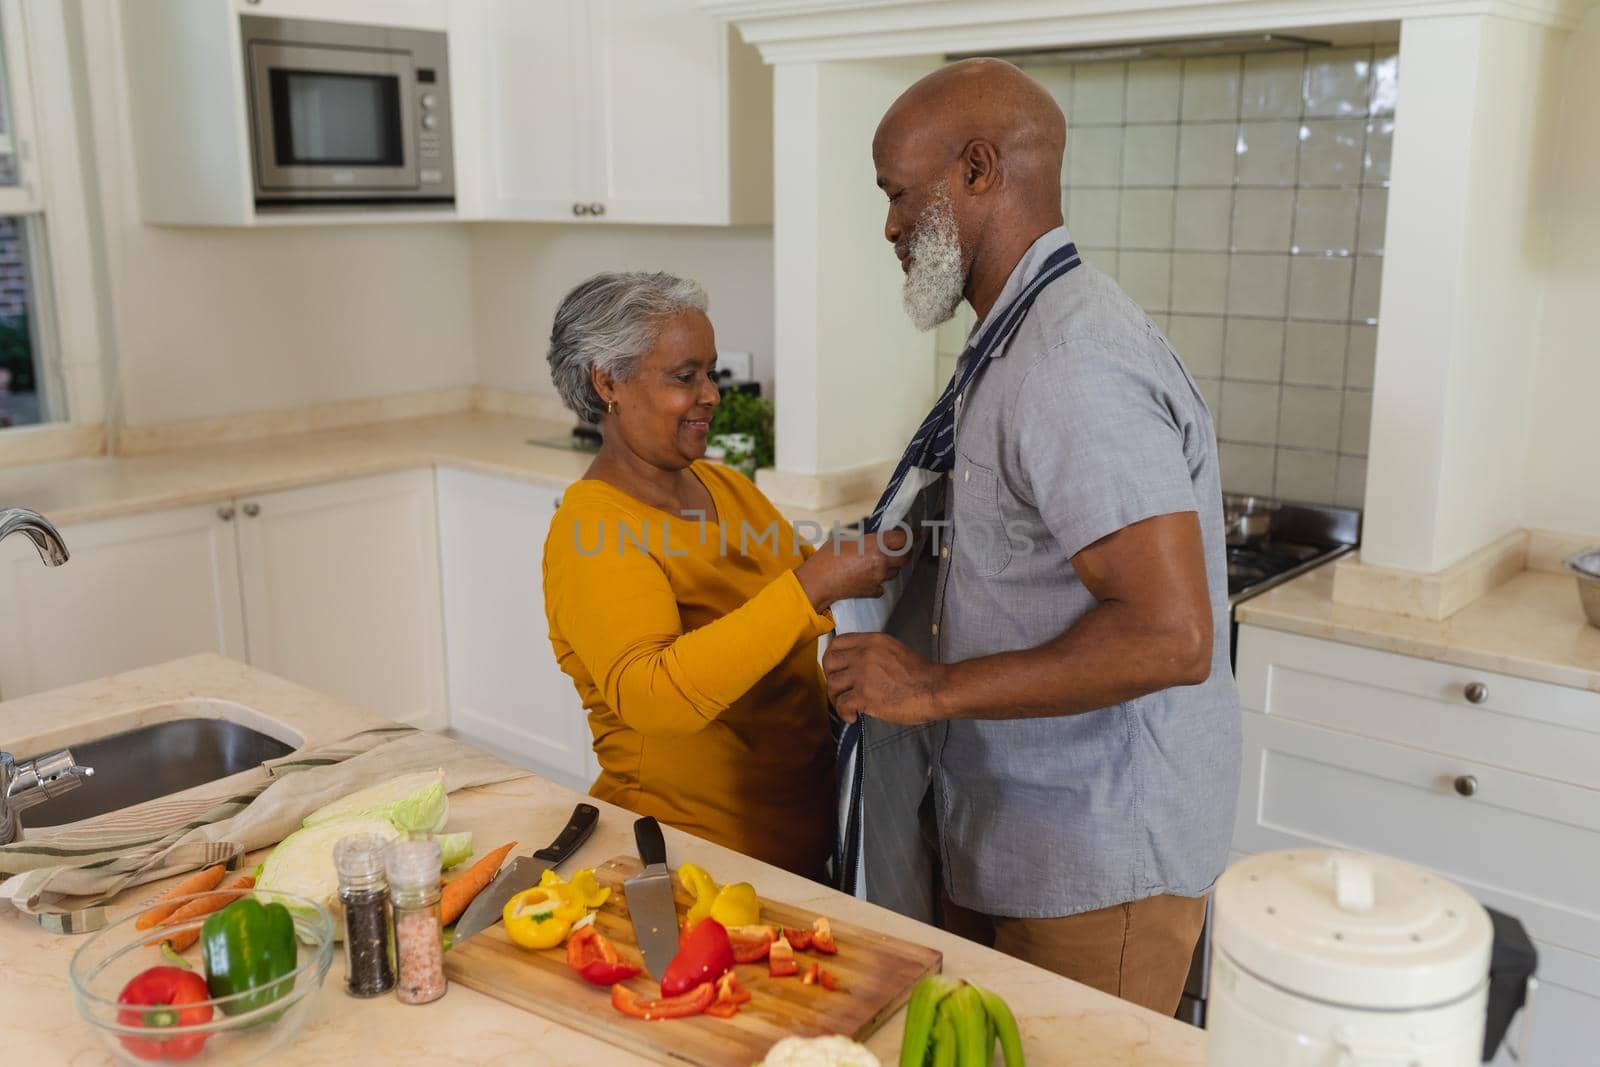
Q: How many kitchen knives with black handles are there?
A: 2